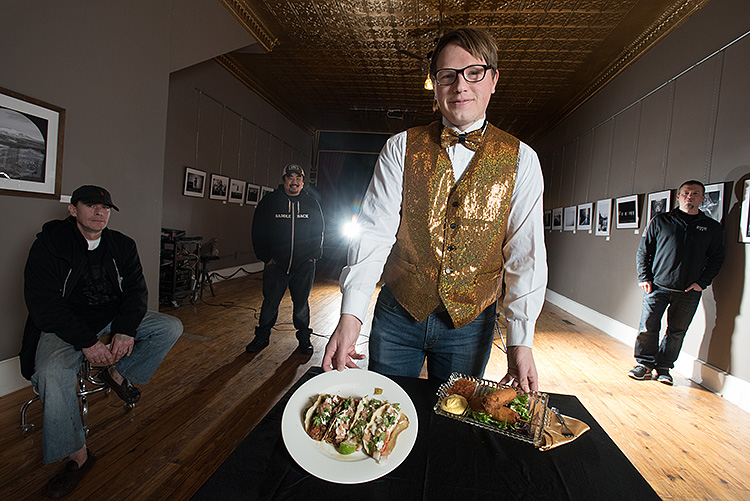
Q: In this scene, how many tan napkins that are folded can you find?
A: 1